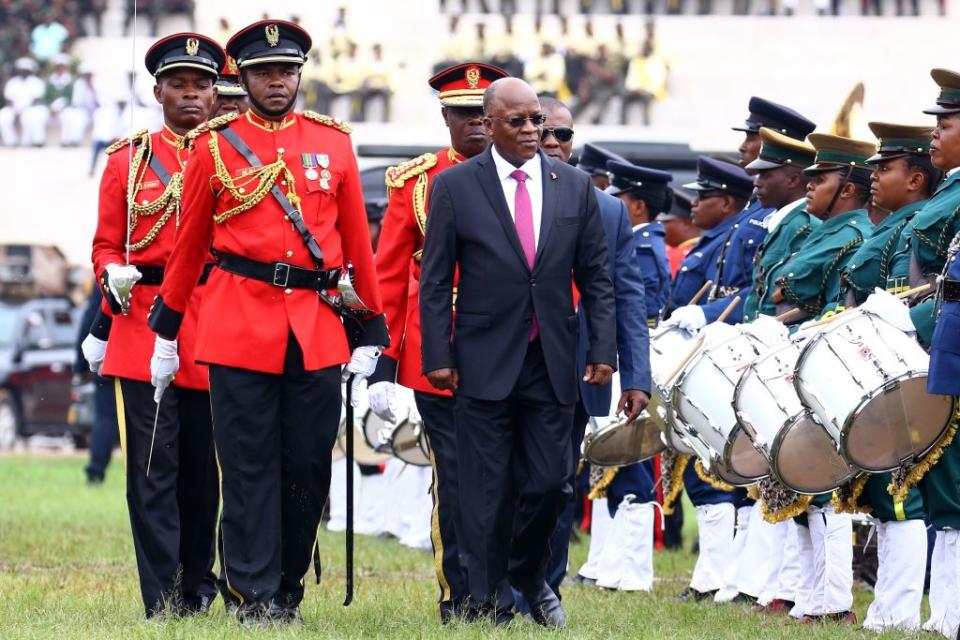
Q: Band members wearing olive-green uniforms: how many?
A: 4